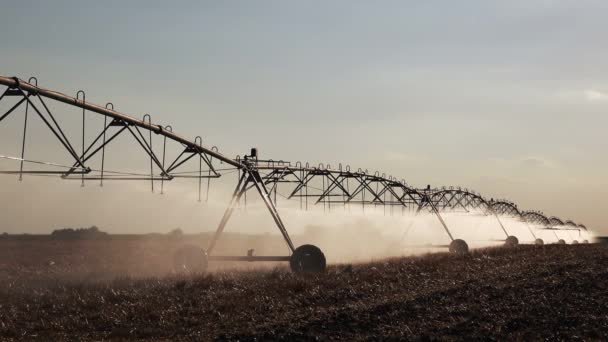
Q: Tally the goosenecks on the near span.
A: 8